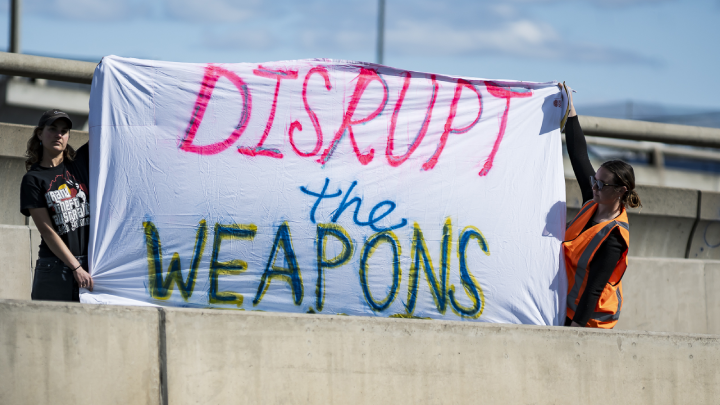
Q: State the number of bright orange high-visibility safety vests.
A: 1